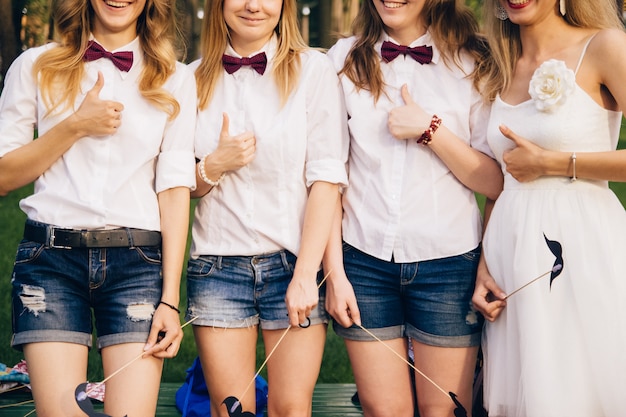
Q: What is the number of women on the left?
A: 3